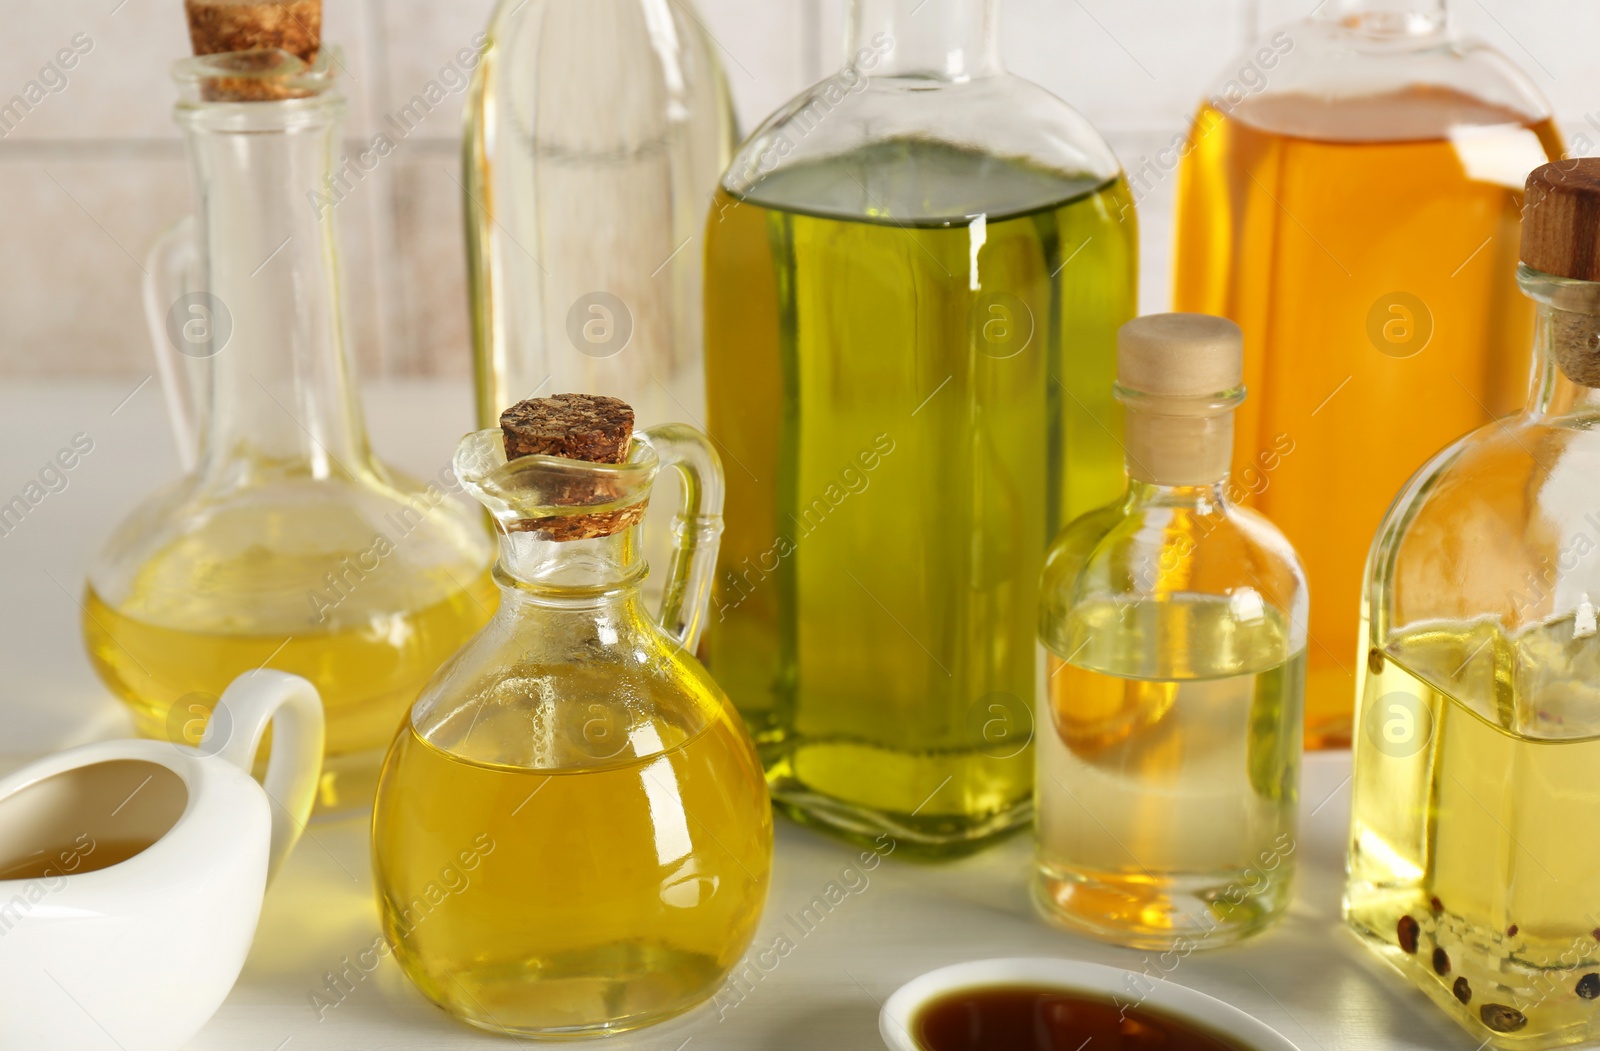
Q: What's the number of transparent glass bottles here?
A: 7